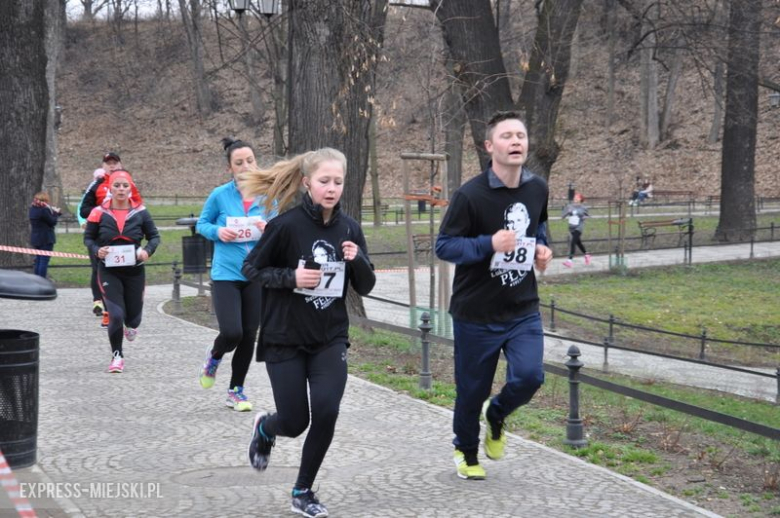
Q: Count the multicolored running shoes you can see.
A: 2